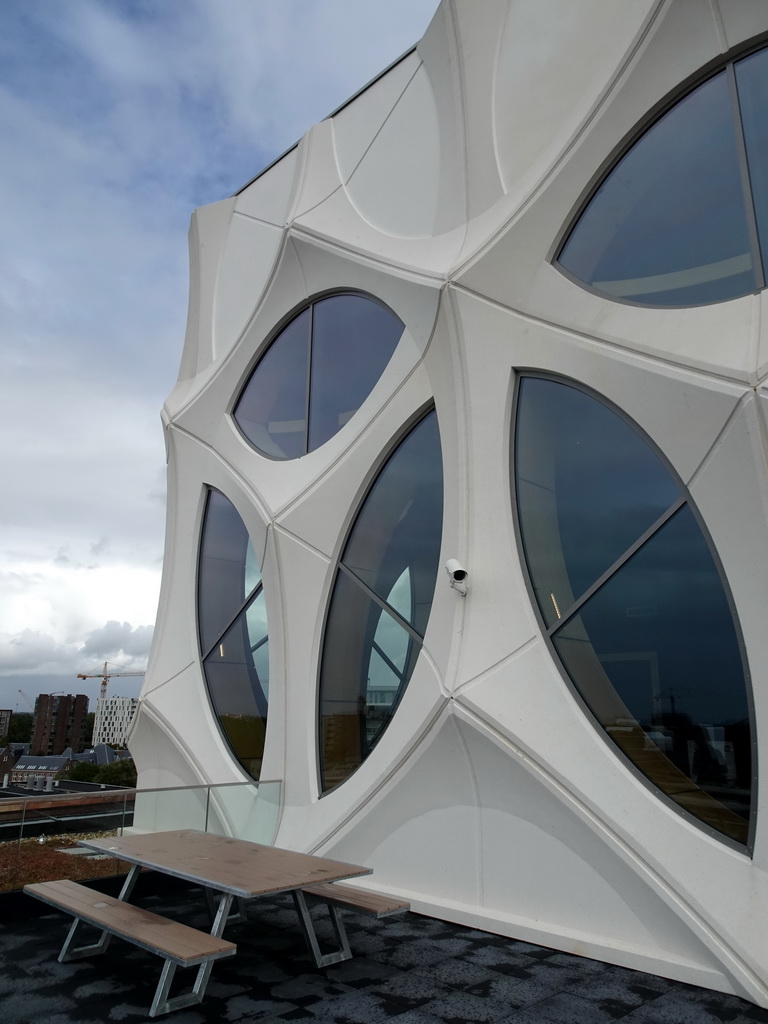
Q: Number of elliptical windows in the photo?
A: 5